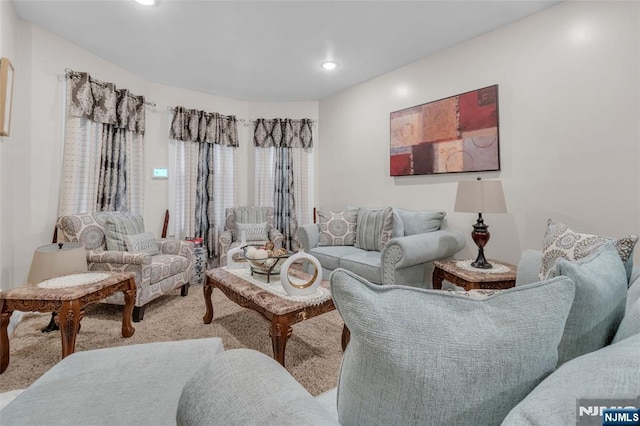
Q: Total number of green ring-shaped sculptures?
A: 0